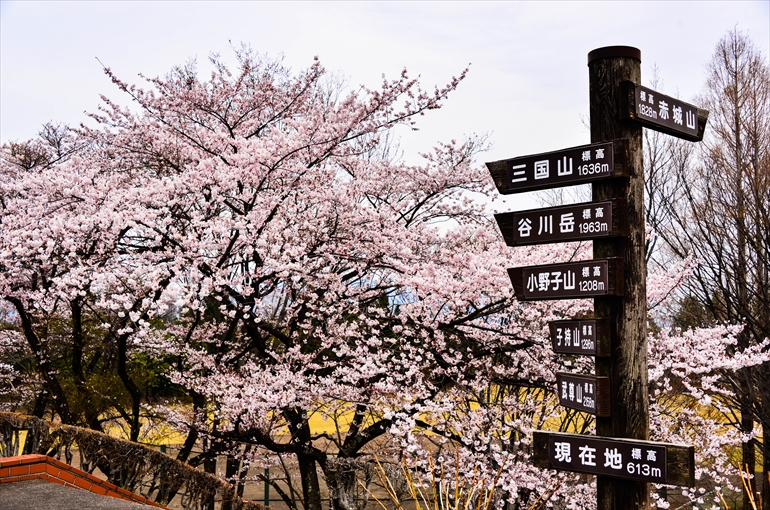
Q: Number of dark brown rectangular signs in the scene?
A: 7